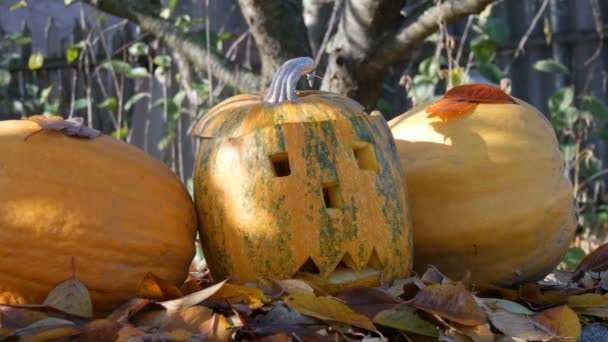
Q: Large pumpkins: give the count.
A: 3